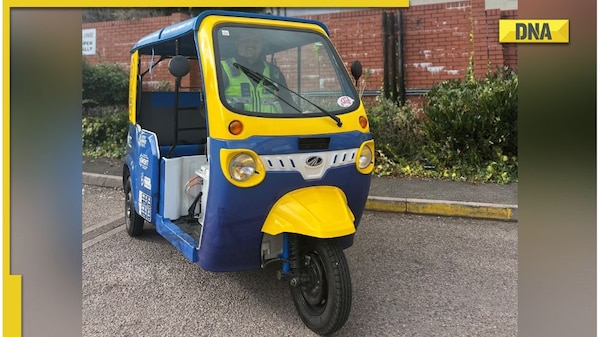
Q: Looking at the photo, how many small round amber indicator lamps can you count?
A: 2